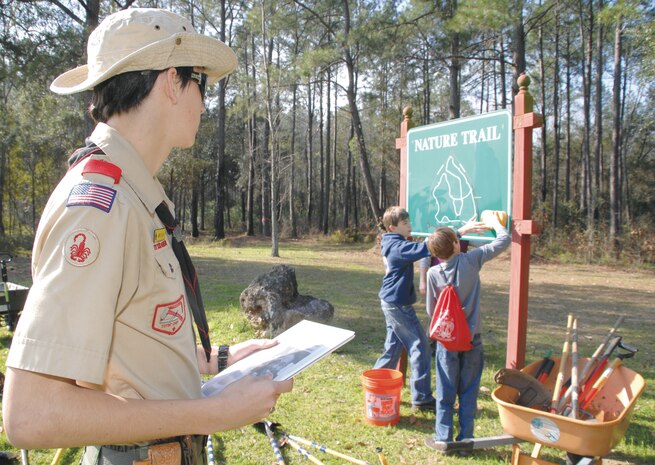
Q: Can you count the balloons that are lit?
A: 0